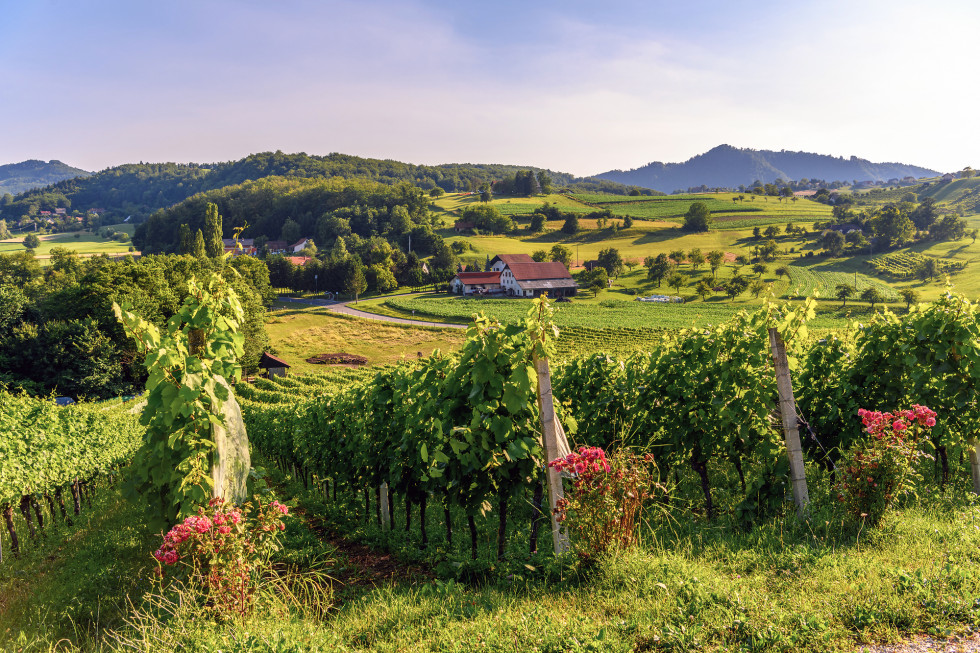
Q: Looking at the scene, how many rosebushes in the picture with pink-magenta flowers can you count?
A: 3